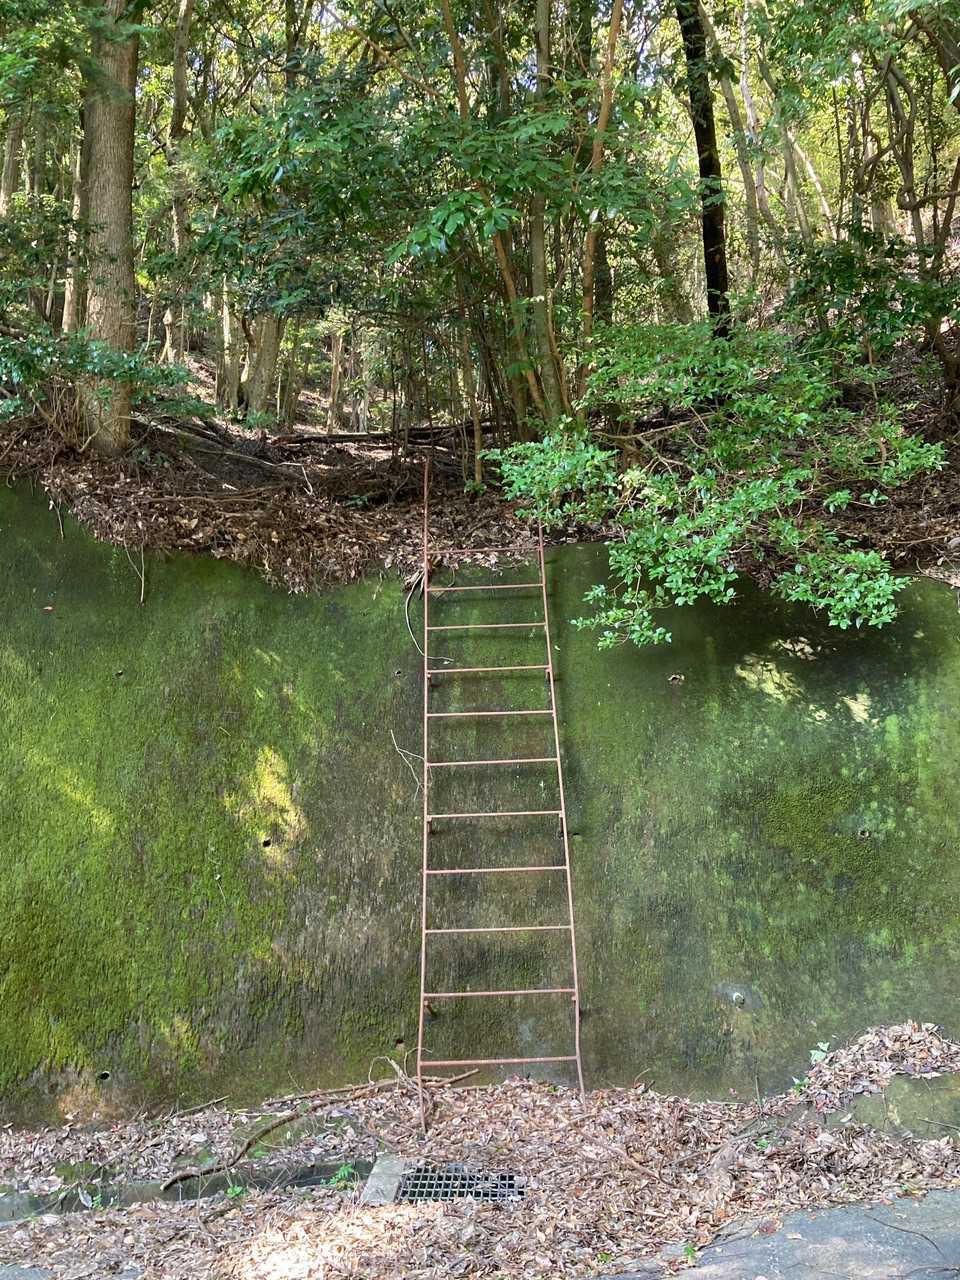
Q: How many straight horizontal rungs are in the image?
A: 11